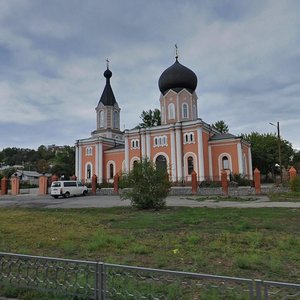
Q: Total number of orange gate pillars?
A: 11